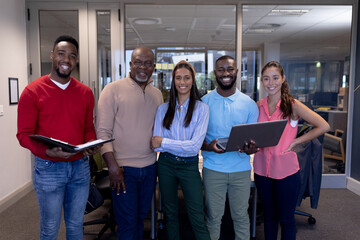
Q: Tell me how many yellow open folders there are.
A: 0